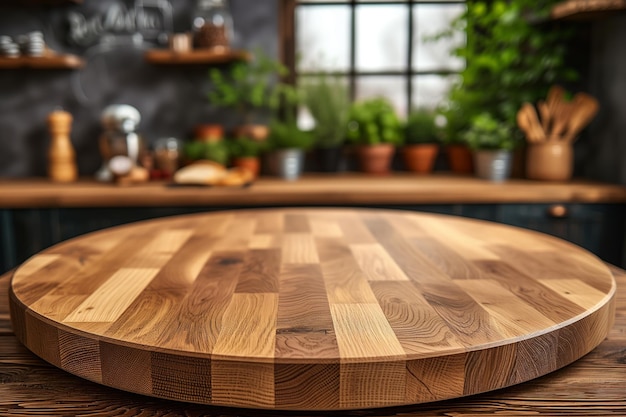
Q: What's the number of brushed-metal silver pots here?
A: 2